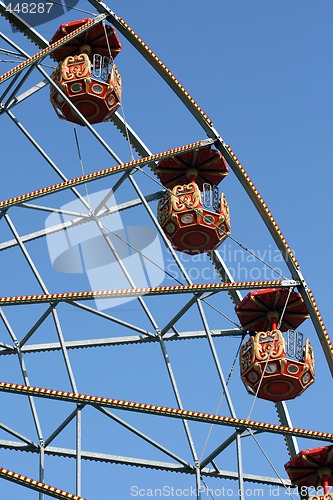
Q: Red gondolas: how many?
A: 4